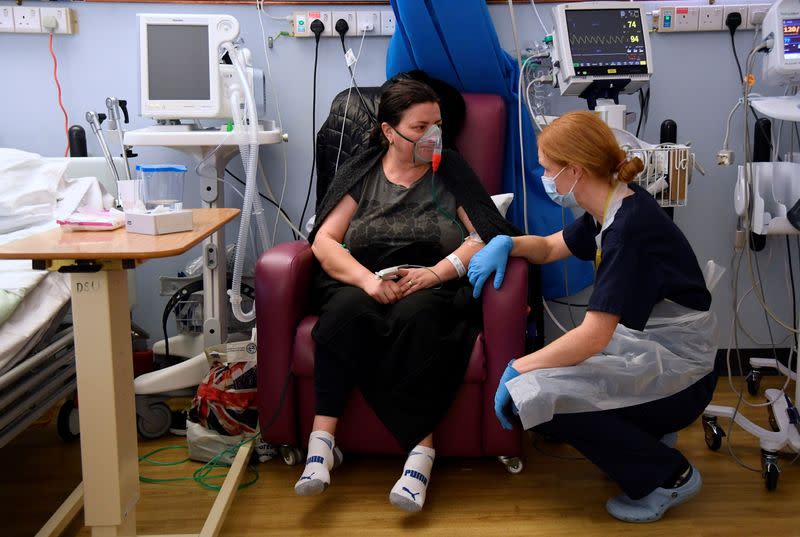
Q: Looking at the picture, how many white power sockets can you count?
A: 11